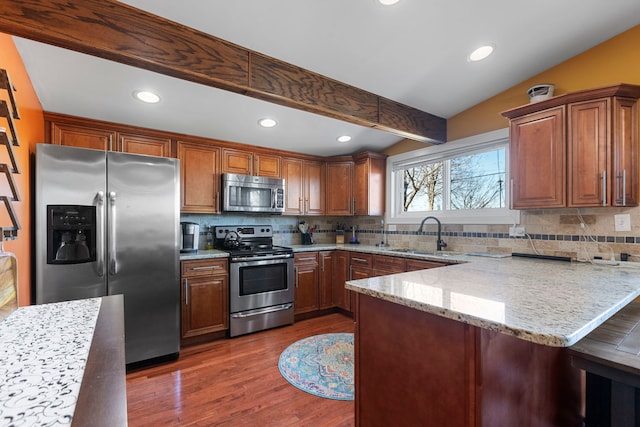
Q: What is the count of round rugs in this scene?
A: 1